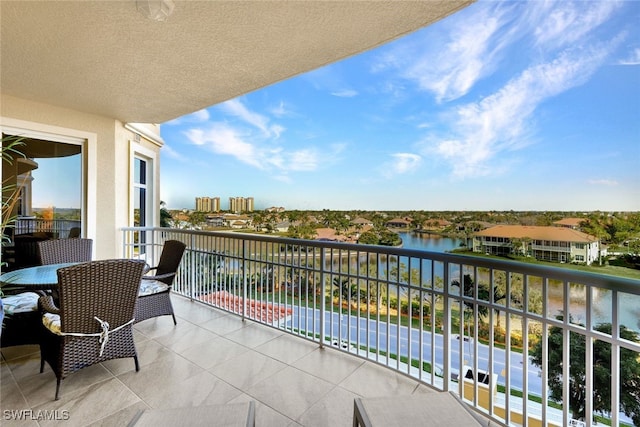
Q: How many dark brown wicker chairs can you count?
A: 4